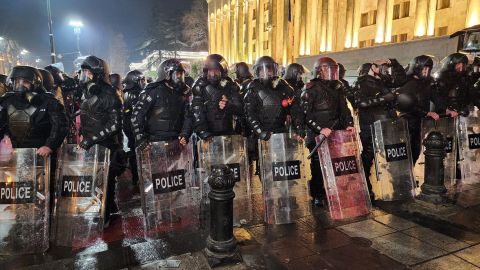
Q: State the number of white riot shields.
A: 8